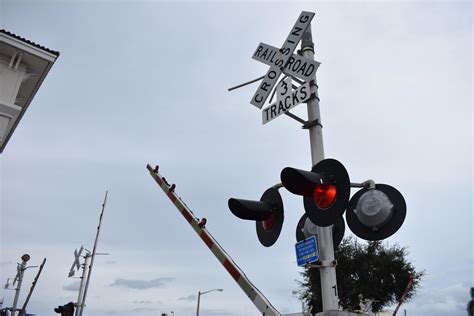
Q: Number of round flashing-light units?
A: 4